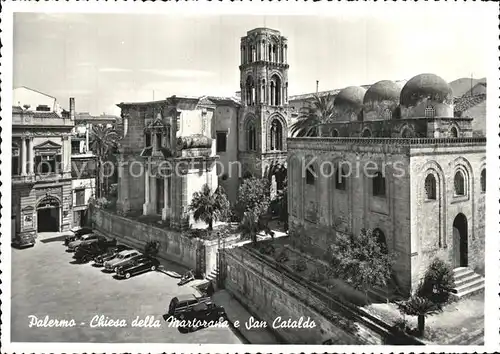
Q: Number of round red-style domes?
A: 3